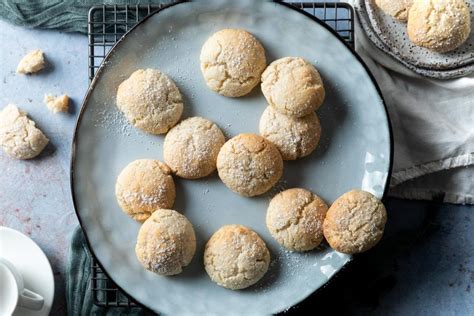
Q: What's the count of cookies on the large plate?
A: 11